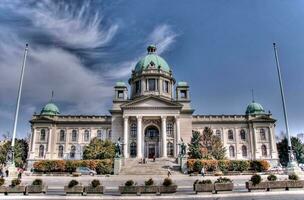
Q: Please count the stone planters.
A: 13